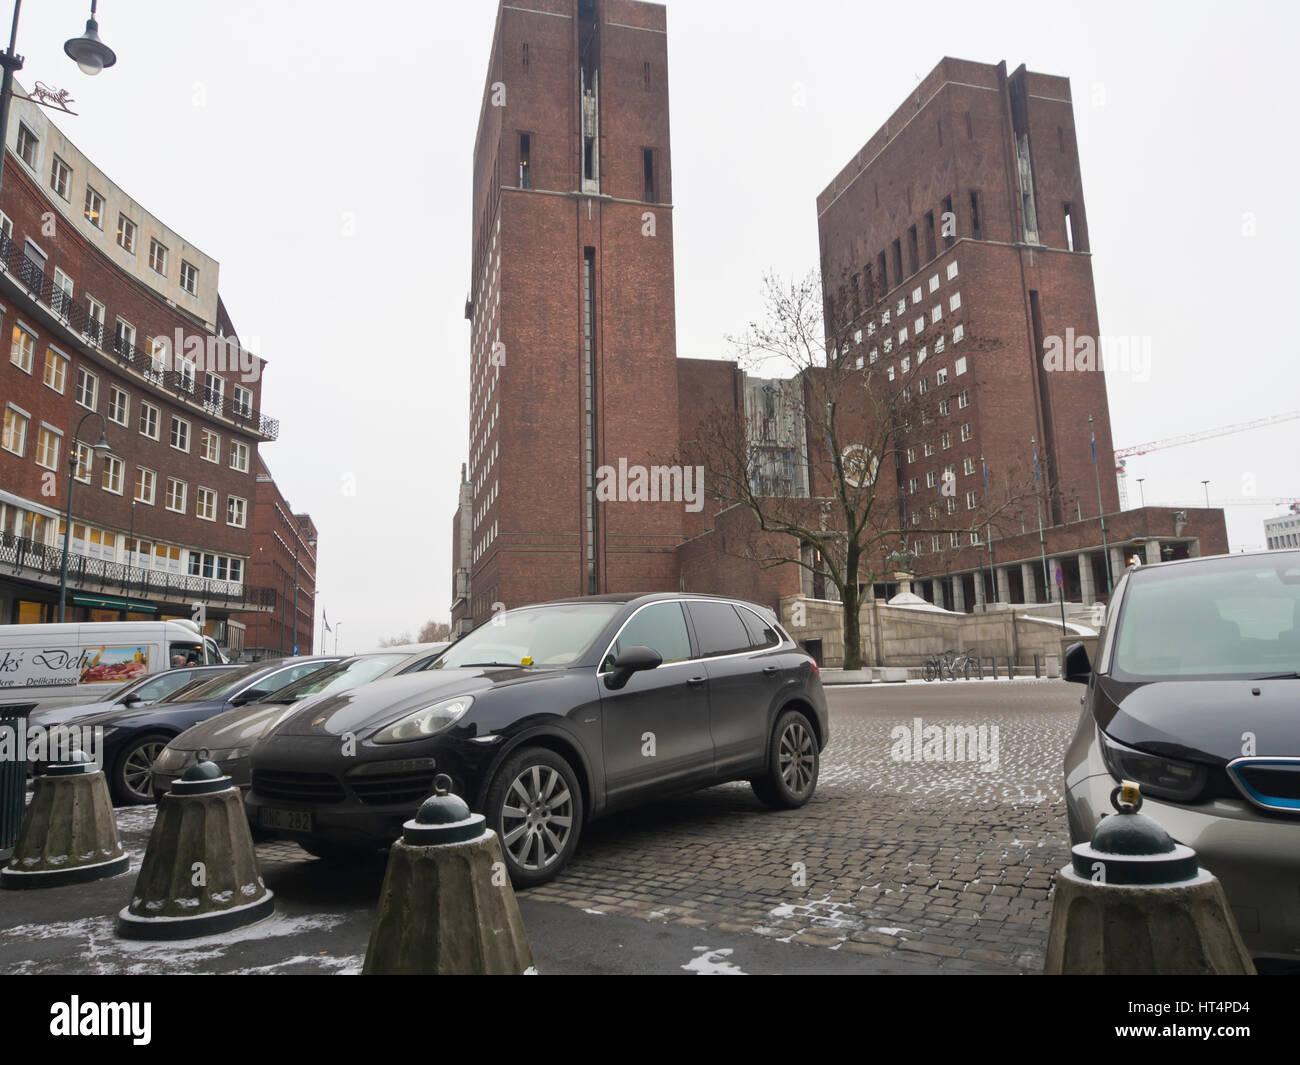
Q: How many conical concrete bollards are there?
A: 4